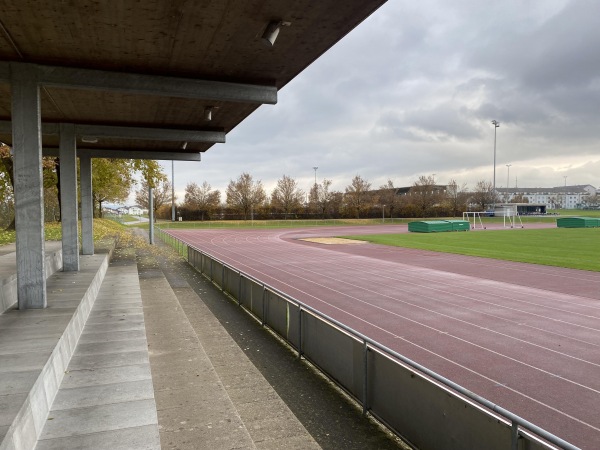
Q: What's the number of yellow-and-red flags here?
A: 0